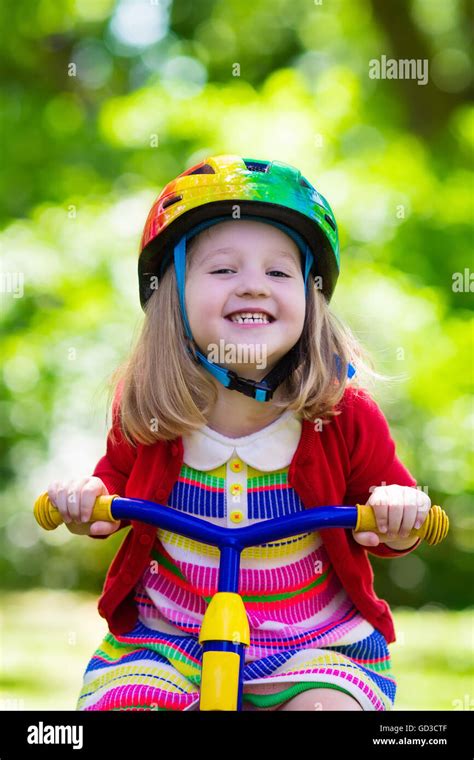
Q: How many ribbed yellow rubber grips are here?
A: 2